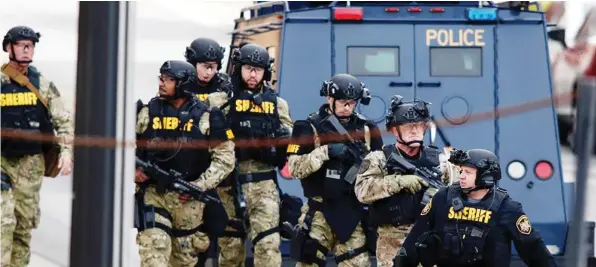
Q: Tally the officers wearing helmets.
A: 7